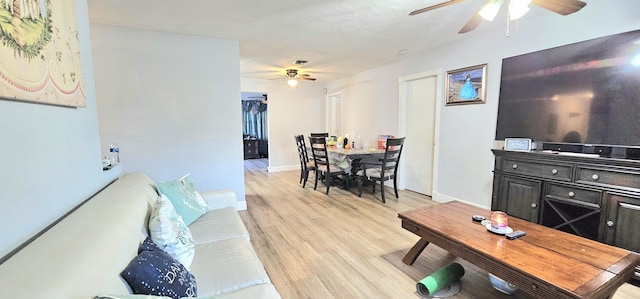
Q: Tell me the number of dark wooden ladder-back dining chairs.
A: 4